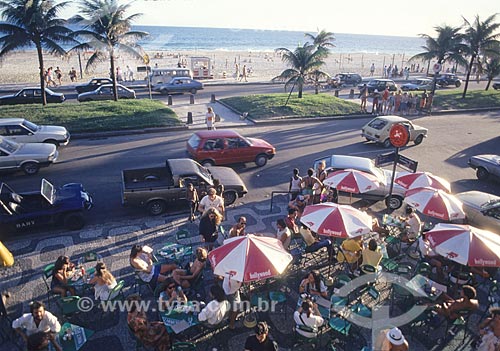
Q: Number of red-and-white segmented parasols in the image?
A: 6